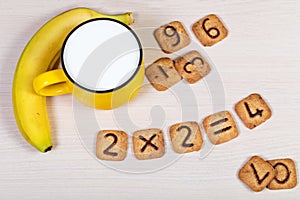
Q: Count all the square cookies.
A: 11